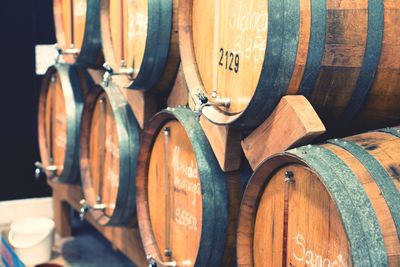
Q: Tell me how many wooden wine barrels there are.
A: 7